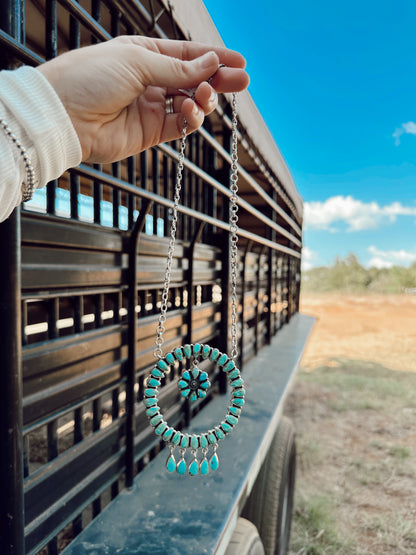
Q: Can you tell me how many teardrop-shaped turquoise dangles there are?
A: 5